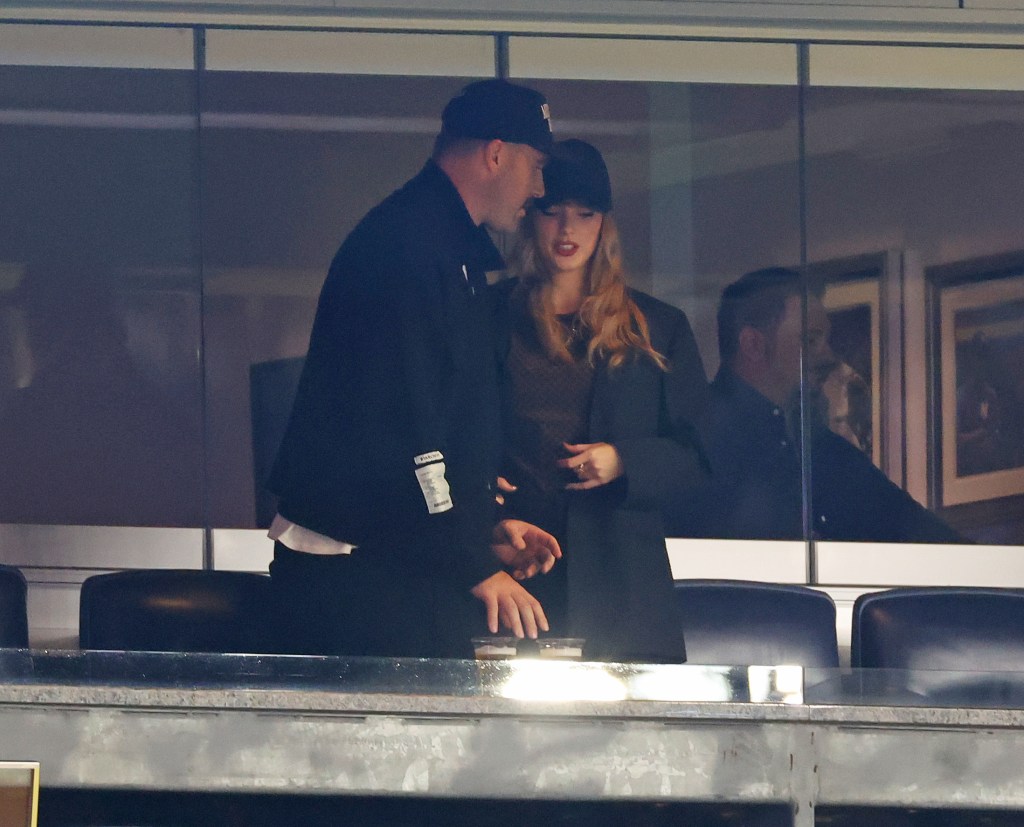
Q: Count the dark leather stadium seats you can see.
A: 4